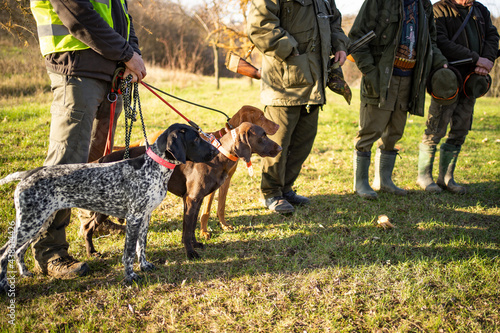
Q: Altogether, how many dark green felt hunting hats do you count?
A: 2